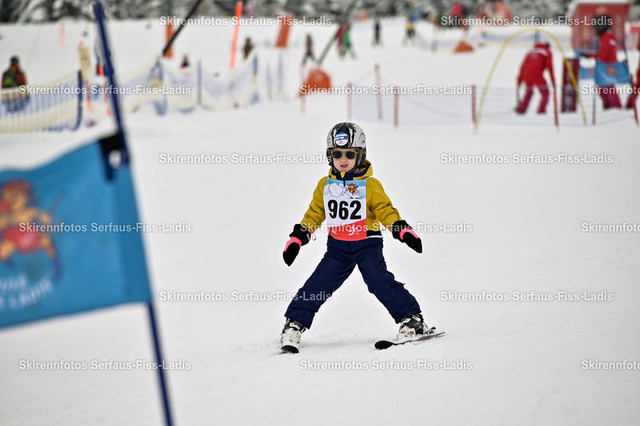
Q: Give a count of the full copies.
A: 12